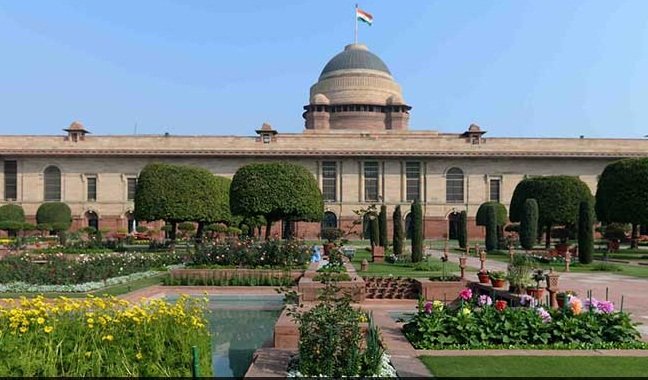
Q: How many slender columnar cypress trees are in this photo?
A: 8